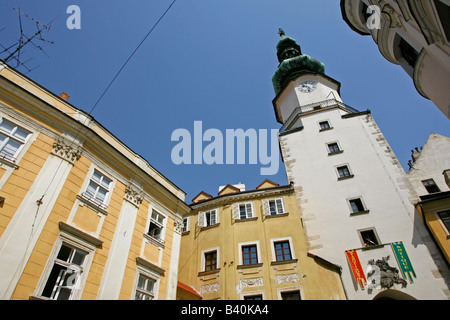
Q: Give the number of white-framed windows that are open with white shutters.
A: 3